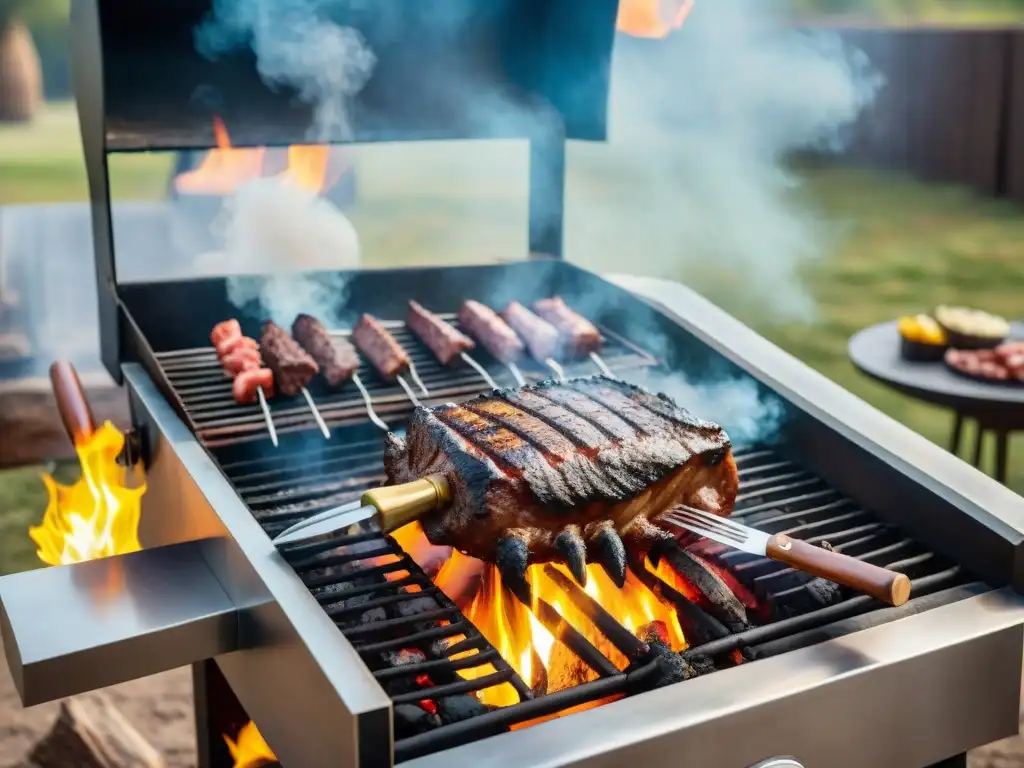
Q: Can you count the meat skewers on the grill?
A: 8